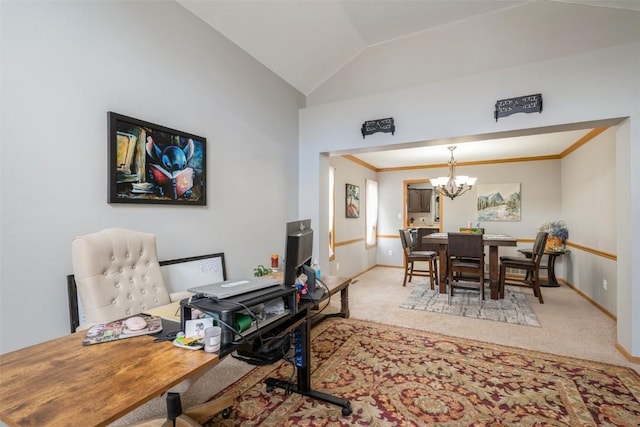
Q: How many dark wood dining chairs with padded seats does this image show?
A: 4